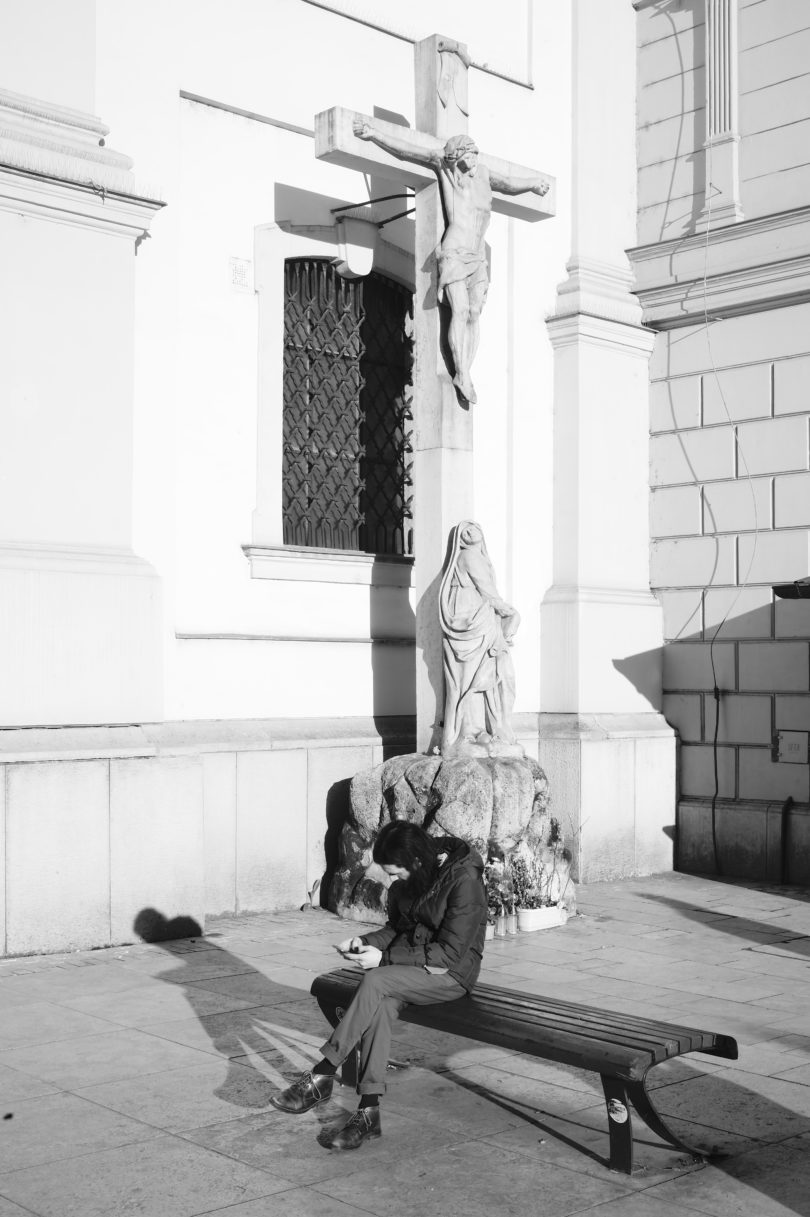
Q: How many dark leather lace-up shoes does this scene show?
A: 2